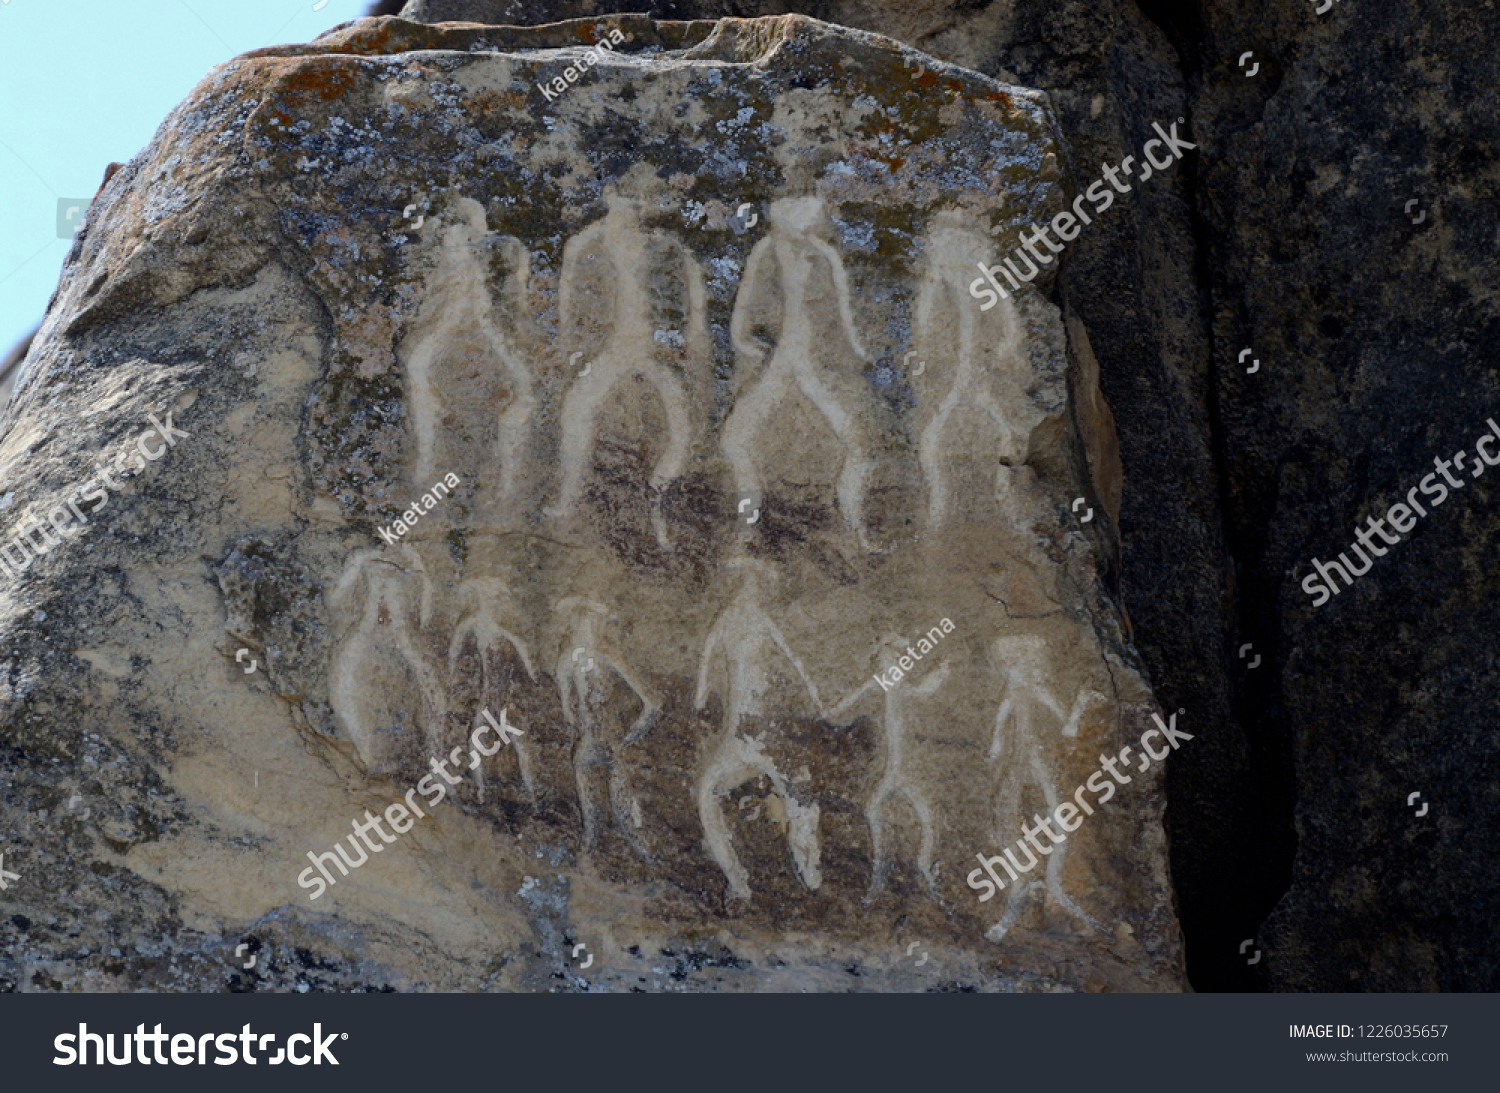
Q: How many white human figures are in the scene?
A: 10